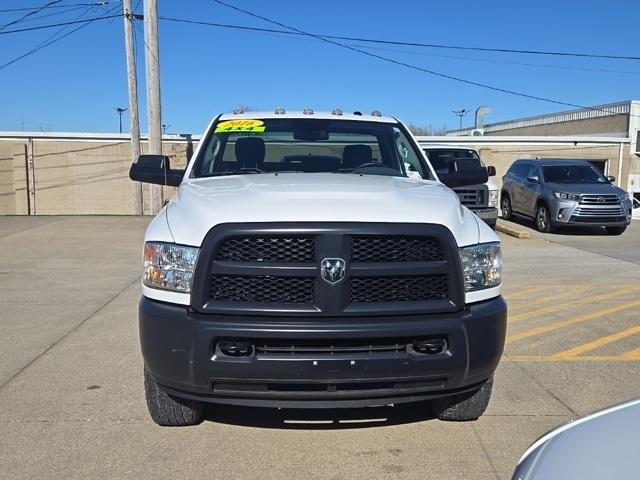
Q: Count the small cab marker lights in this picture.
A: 5